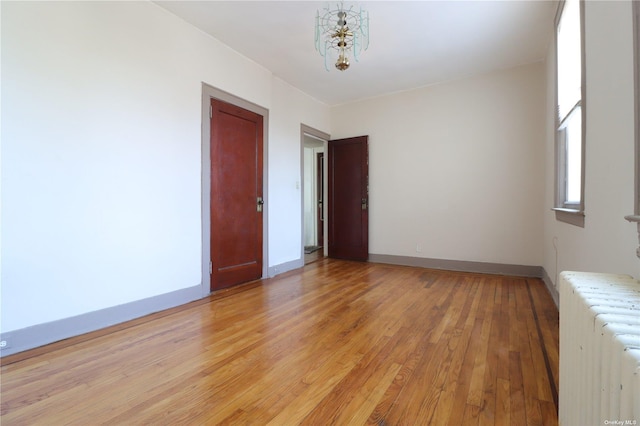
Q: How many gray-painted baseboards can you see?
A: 4